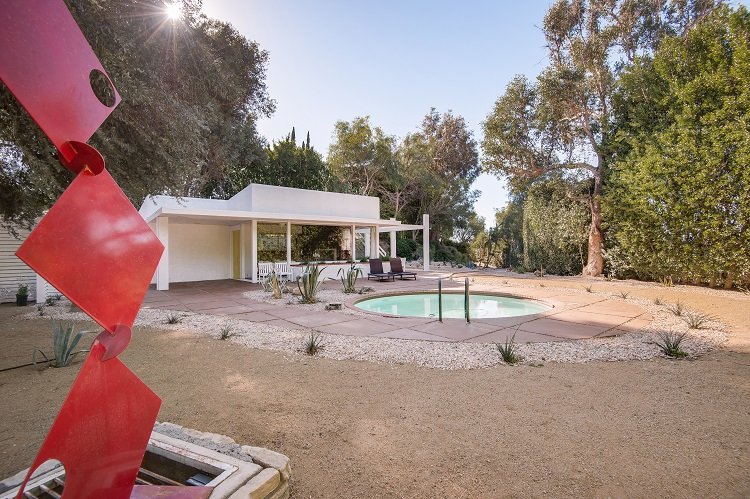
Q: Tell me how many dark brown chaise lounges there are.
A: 2